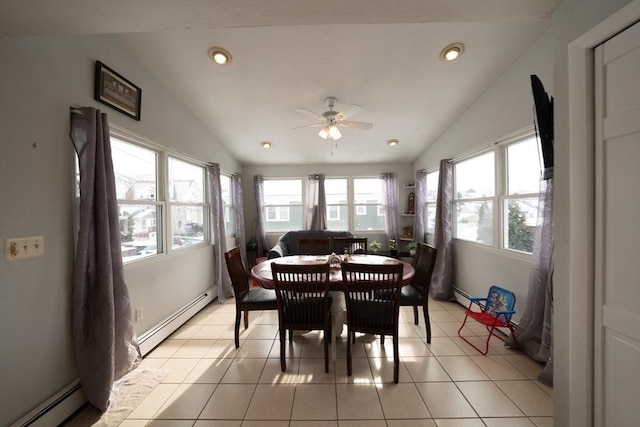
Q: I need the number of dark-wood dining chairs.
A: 6